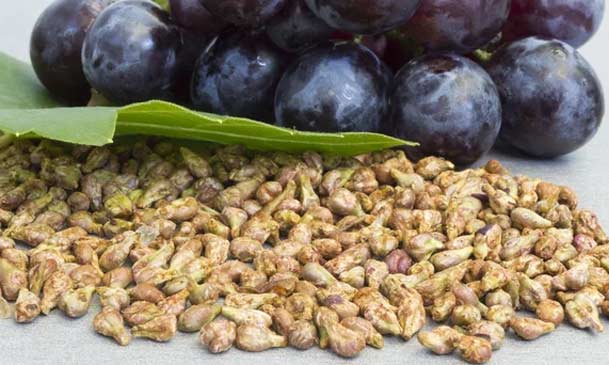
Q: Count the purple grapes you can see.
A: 12